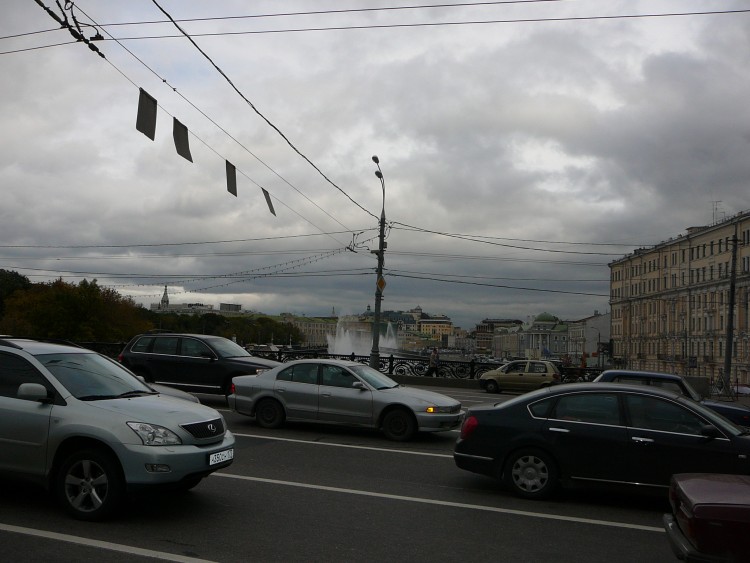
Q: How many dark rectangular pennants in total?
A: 4